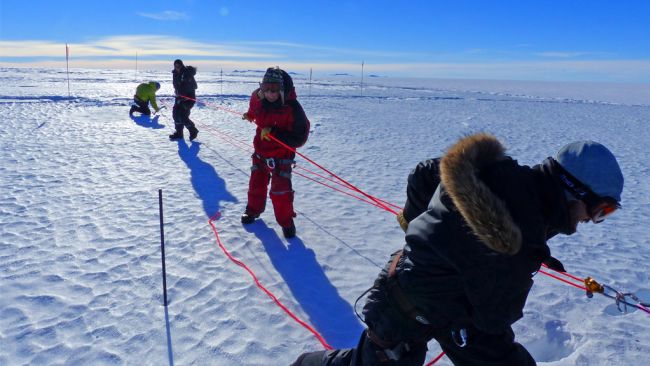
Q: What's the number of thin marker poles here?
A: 6